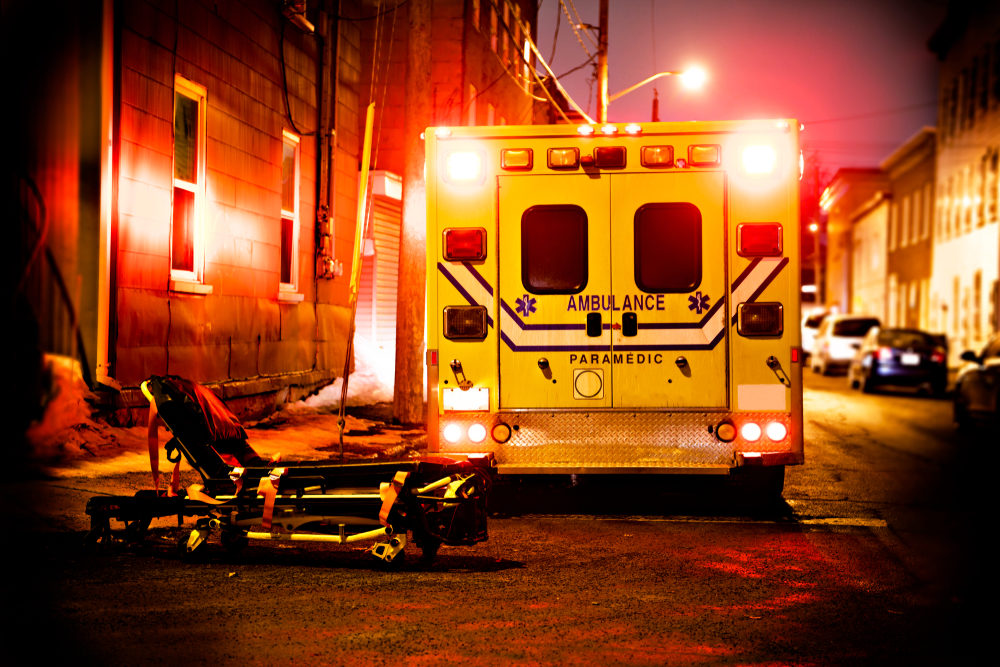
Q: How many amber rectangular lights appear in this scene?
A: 4